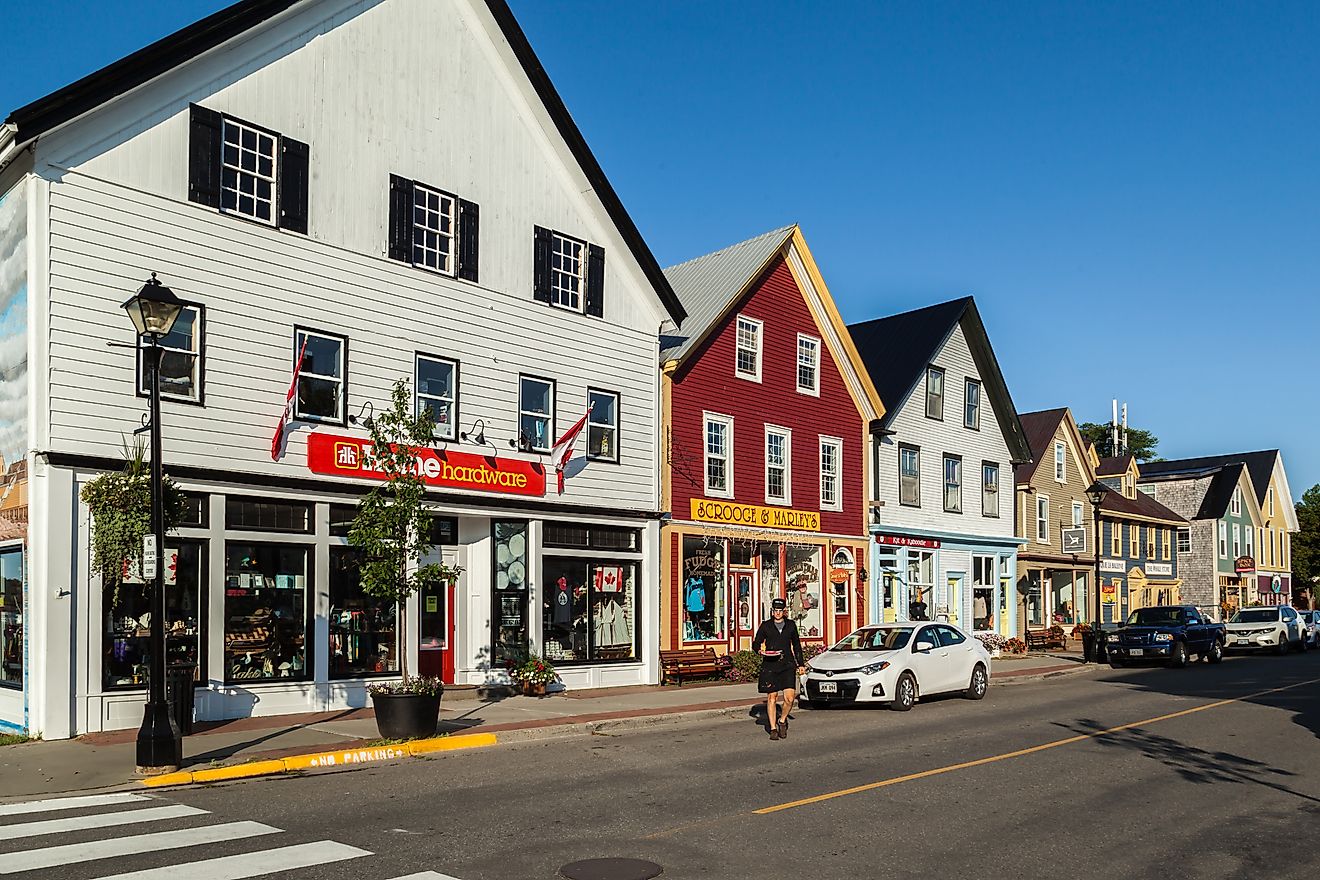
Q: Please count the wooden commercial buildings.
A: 7